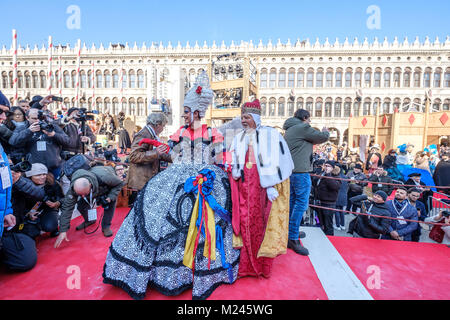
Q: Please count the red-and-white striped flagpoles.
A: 6